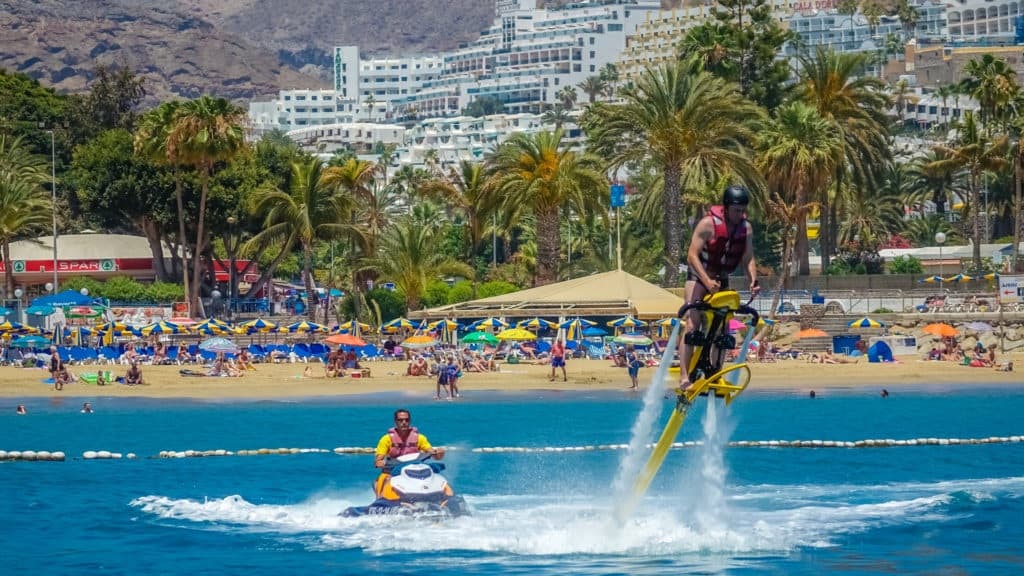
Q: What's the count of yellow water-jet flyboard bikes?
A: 1